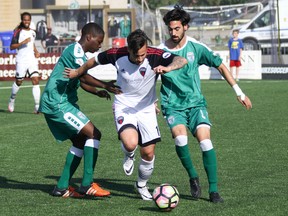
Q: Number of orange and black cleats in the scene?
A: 2